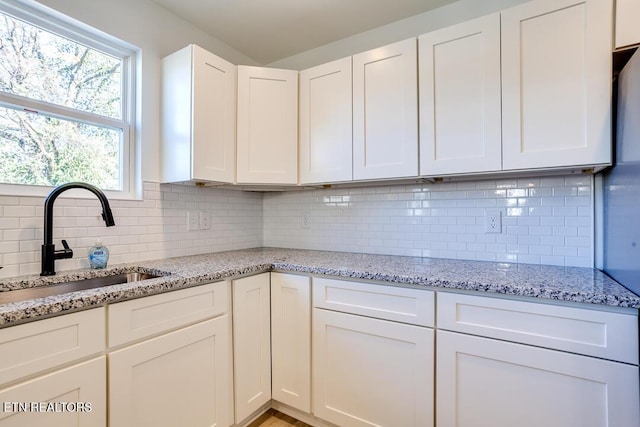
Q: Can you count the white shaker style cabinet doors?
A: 12